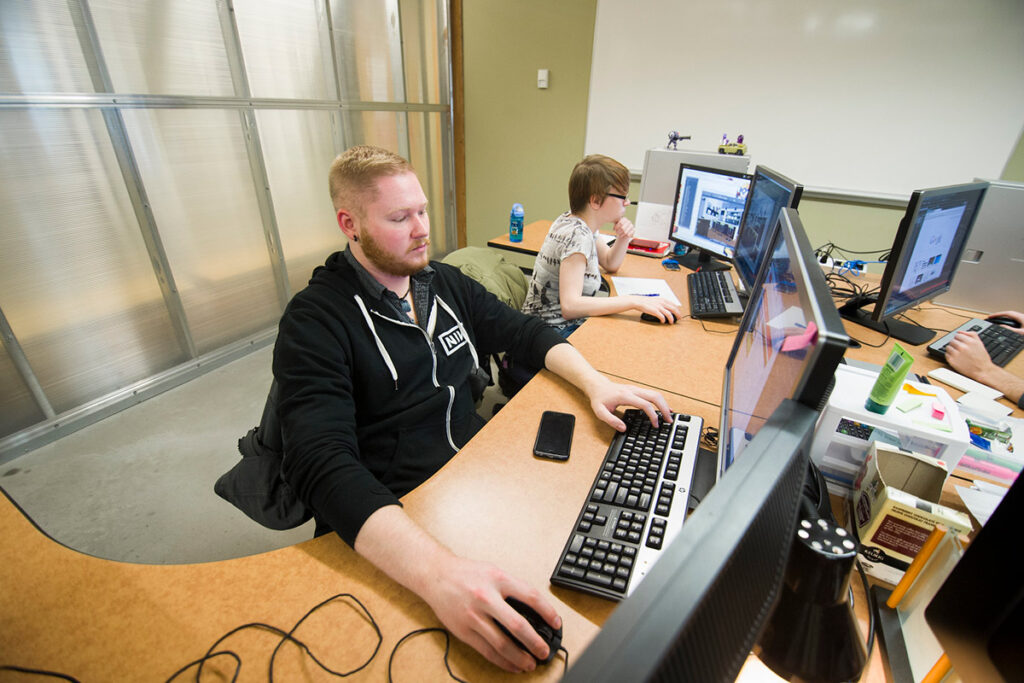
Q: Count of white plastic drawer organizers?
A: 1